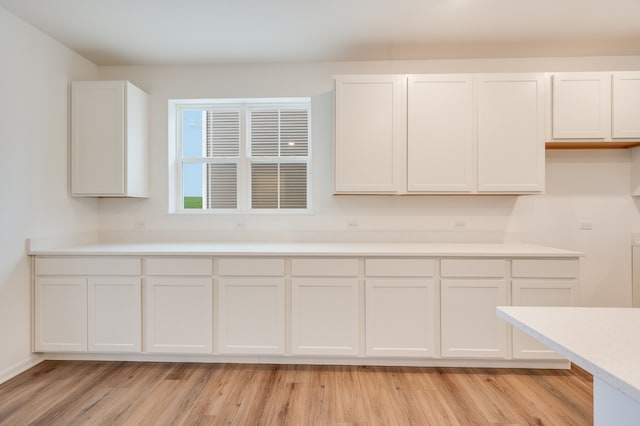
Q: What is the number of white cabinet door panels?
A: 14